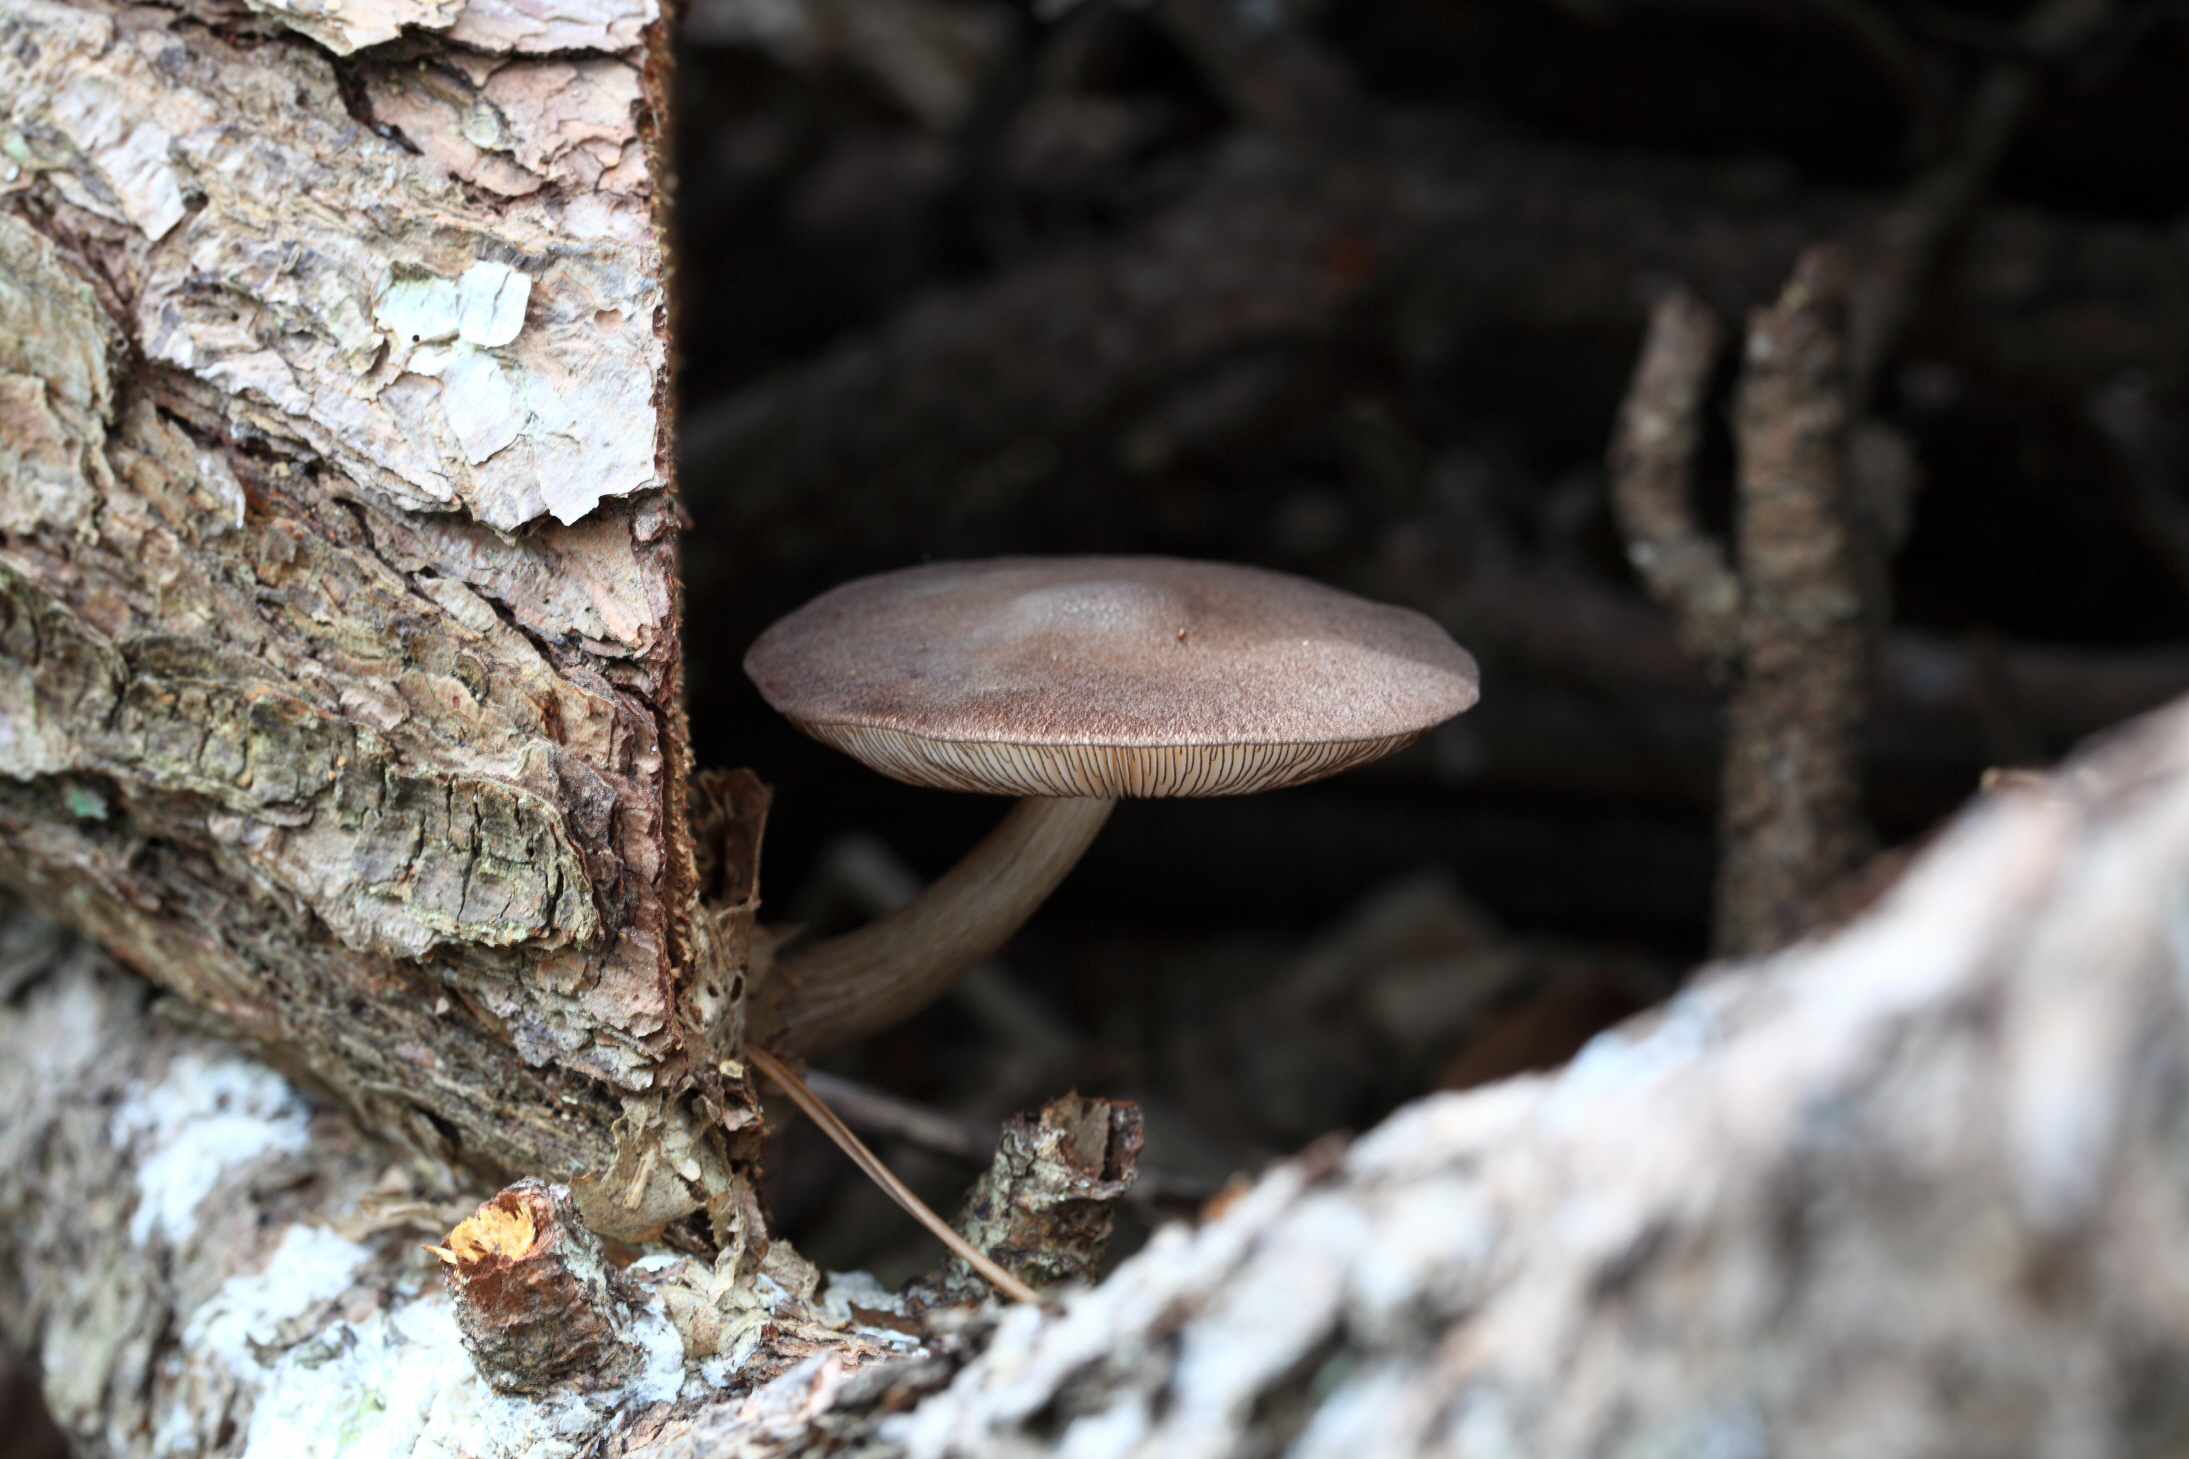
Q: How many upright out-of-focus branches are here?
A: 2